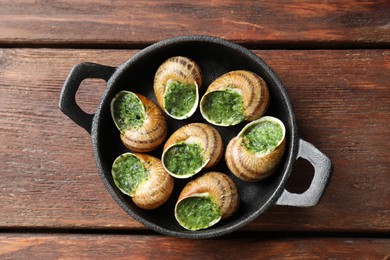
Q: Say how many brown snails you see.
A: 7